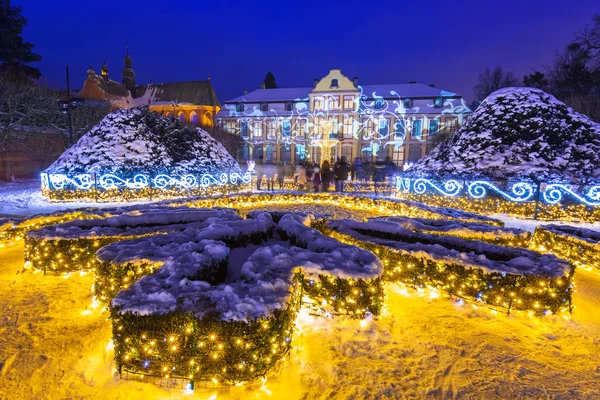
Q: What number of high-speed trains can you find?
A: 0